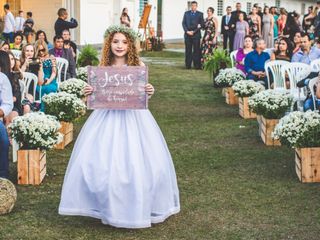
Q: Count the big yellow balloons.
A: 0